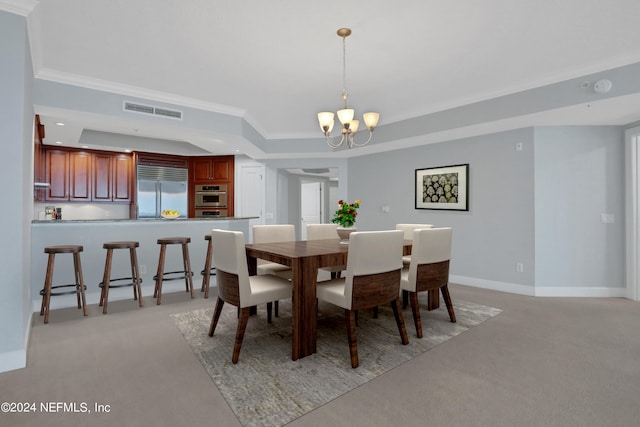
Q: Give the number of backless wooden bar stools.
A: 4